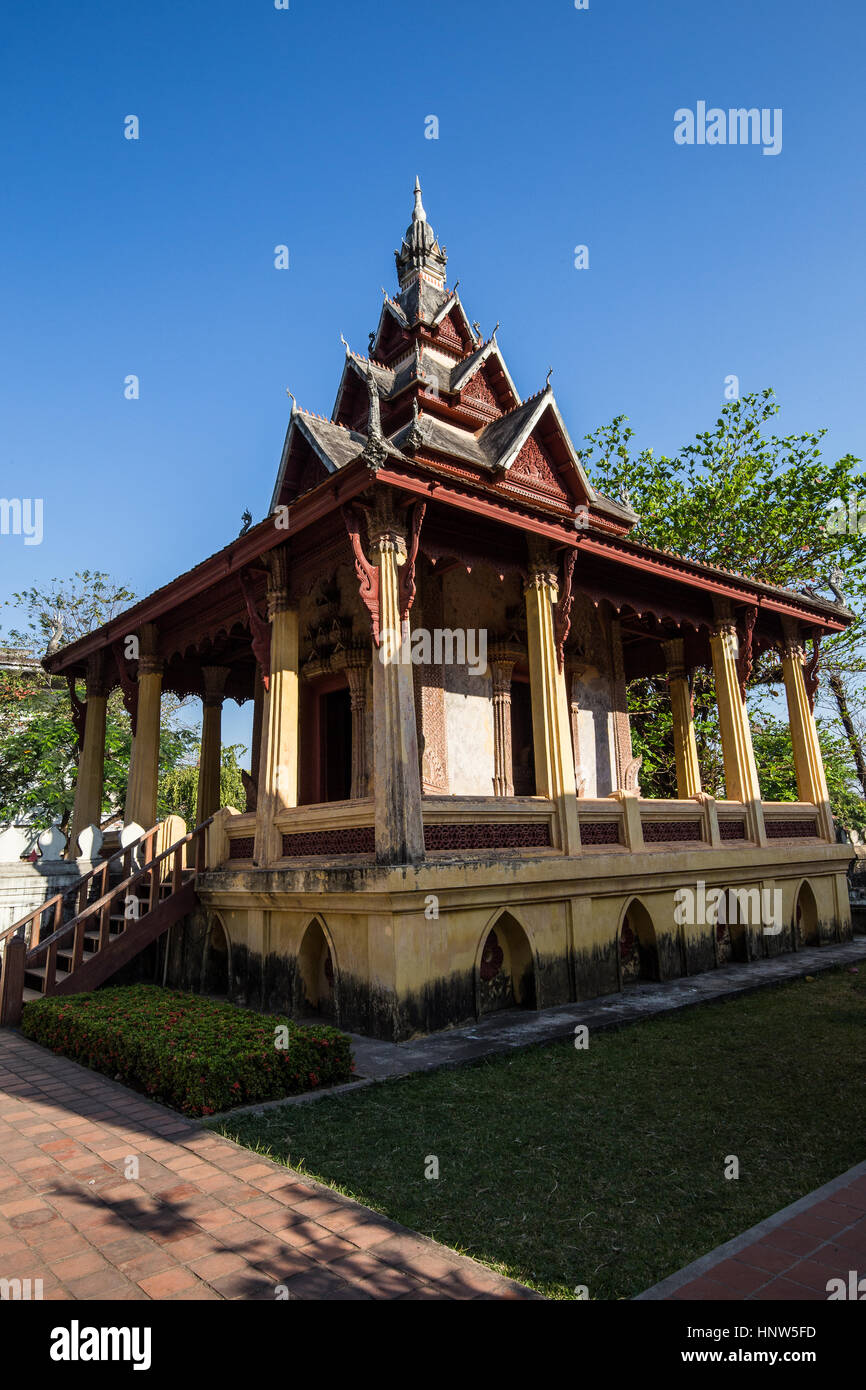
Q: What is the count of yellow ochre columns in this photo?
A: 9